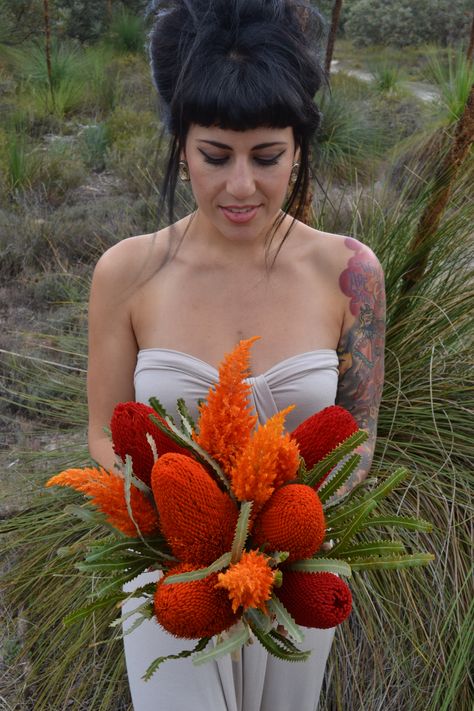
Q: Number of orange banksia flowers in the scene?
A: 3